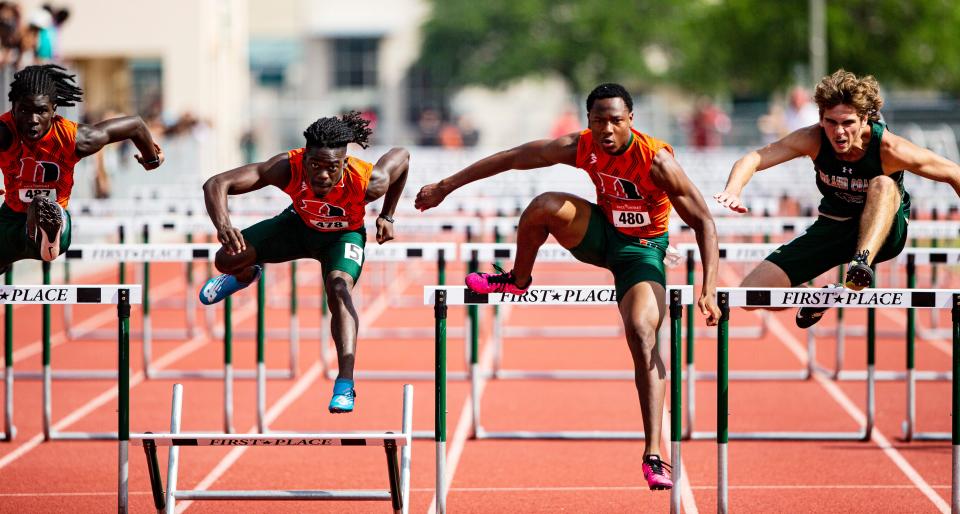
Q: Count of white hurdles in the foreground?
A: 4